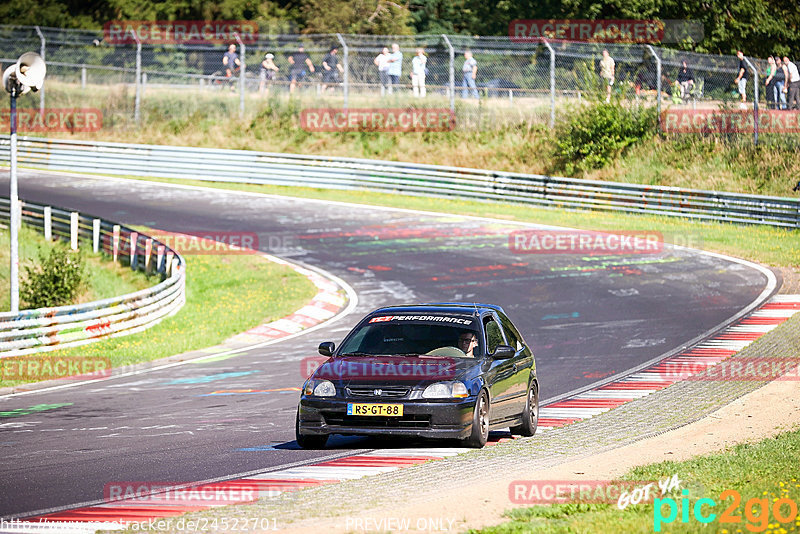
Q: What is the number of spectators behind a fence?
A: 14